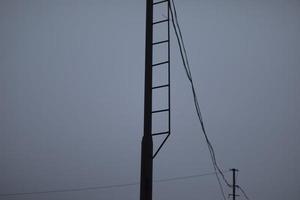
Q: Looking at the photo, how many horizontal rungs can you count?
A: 7